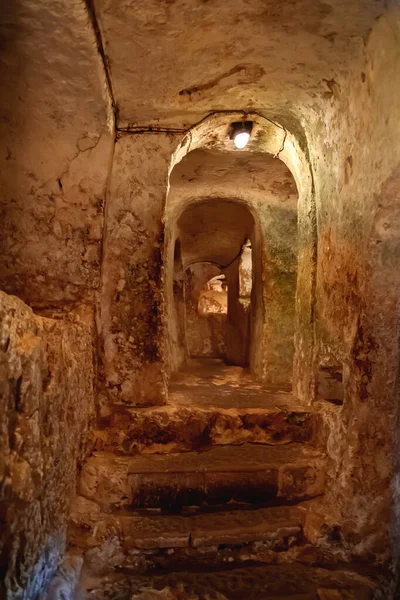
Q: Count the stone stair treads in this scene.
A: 4